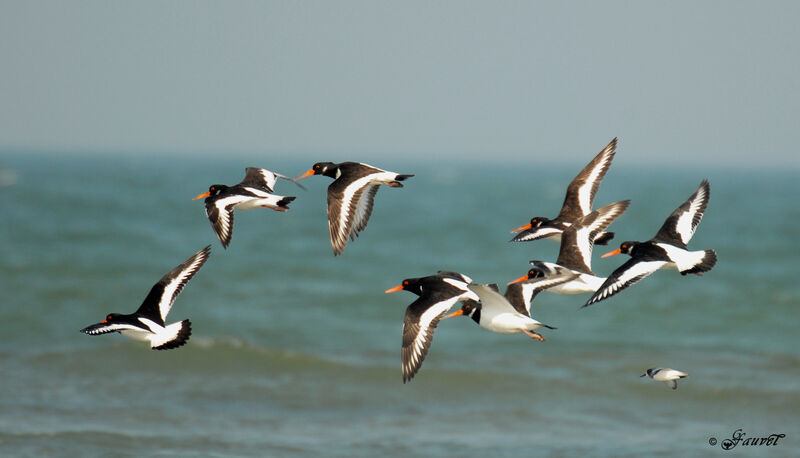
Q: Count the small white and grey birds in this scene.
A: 1